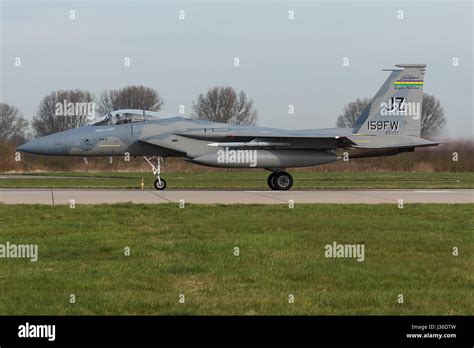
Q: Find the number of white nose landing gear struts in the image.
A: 1